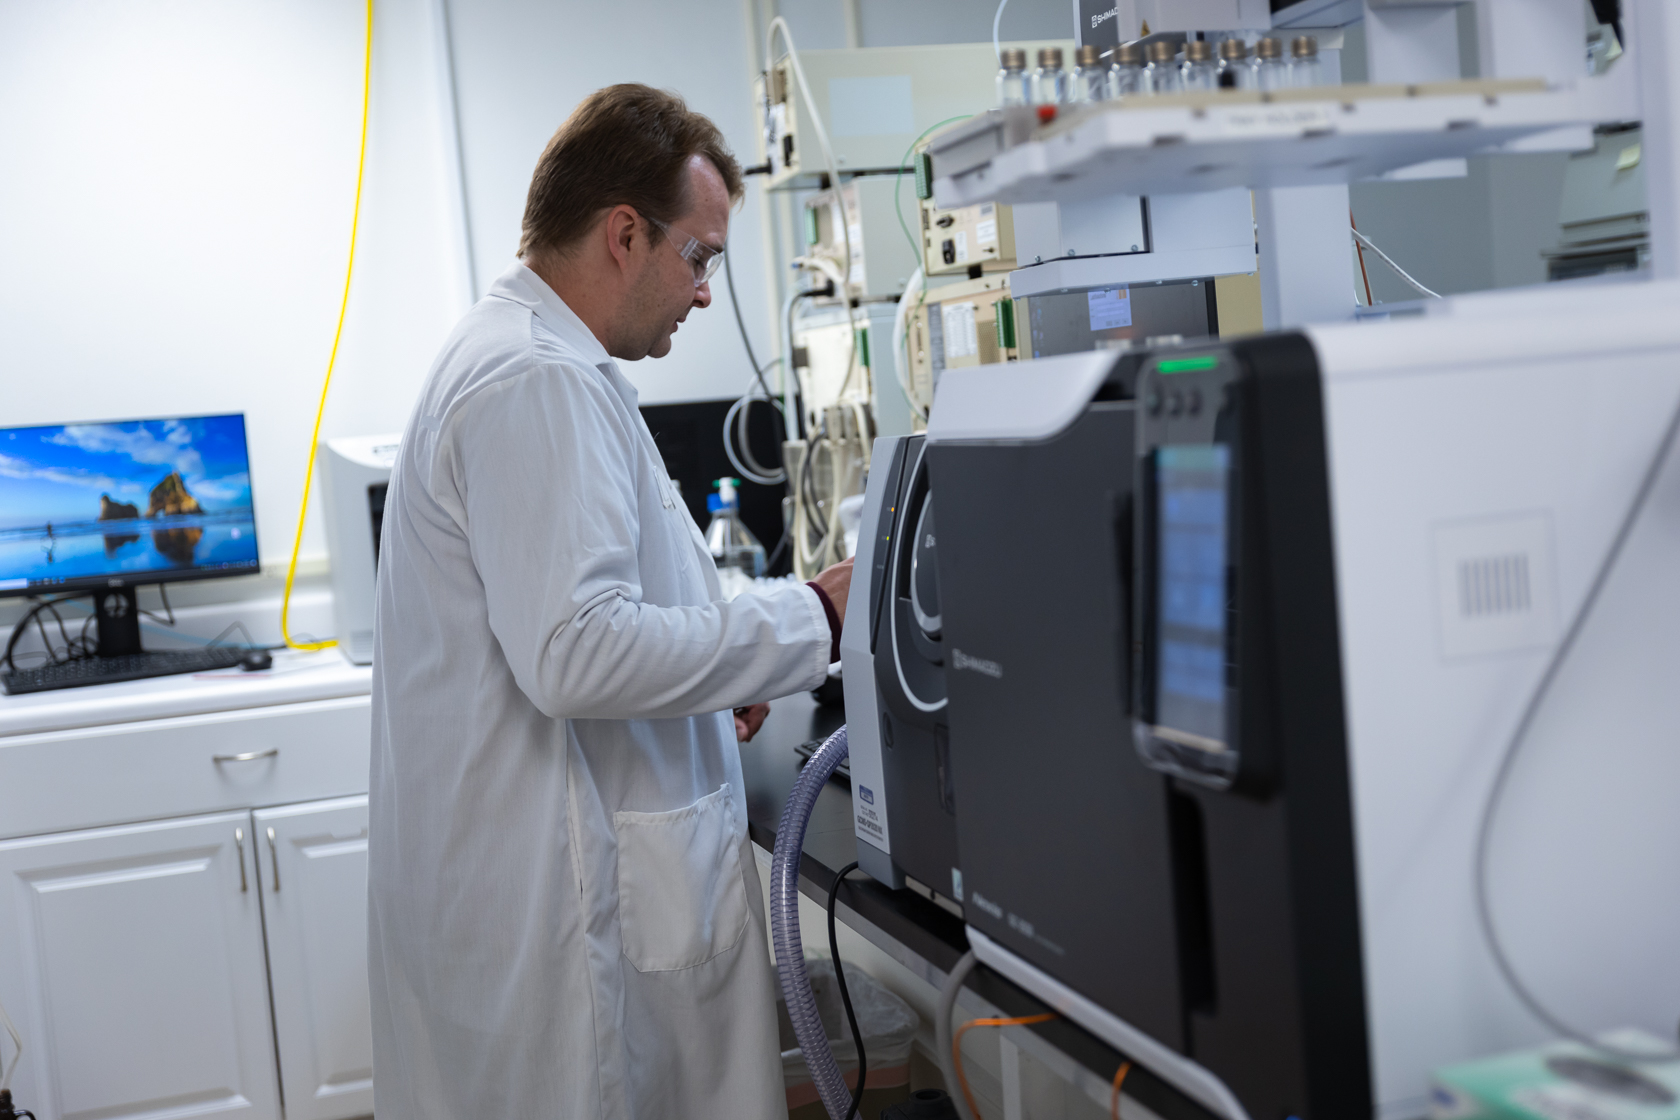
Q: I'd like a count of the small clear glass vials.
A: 9